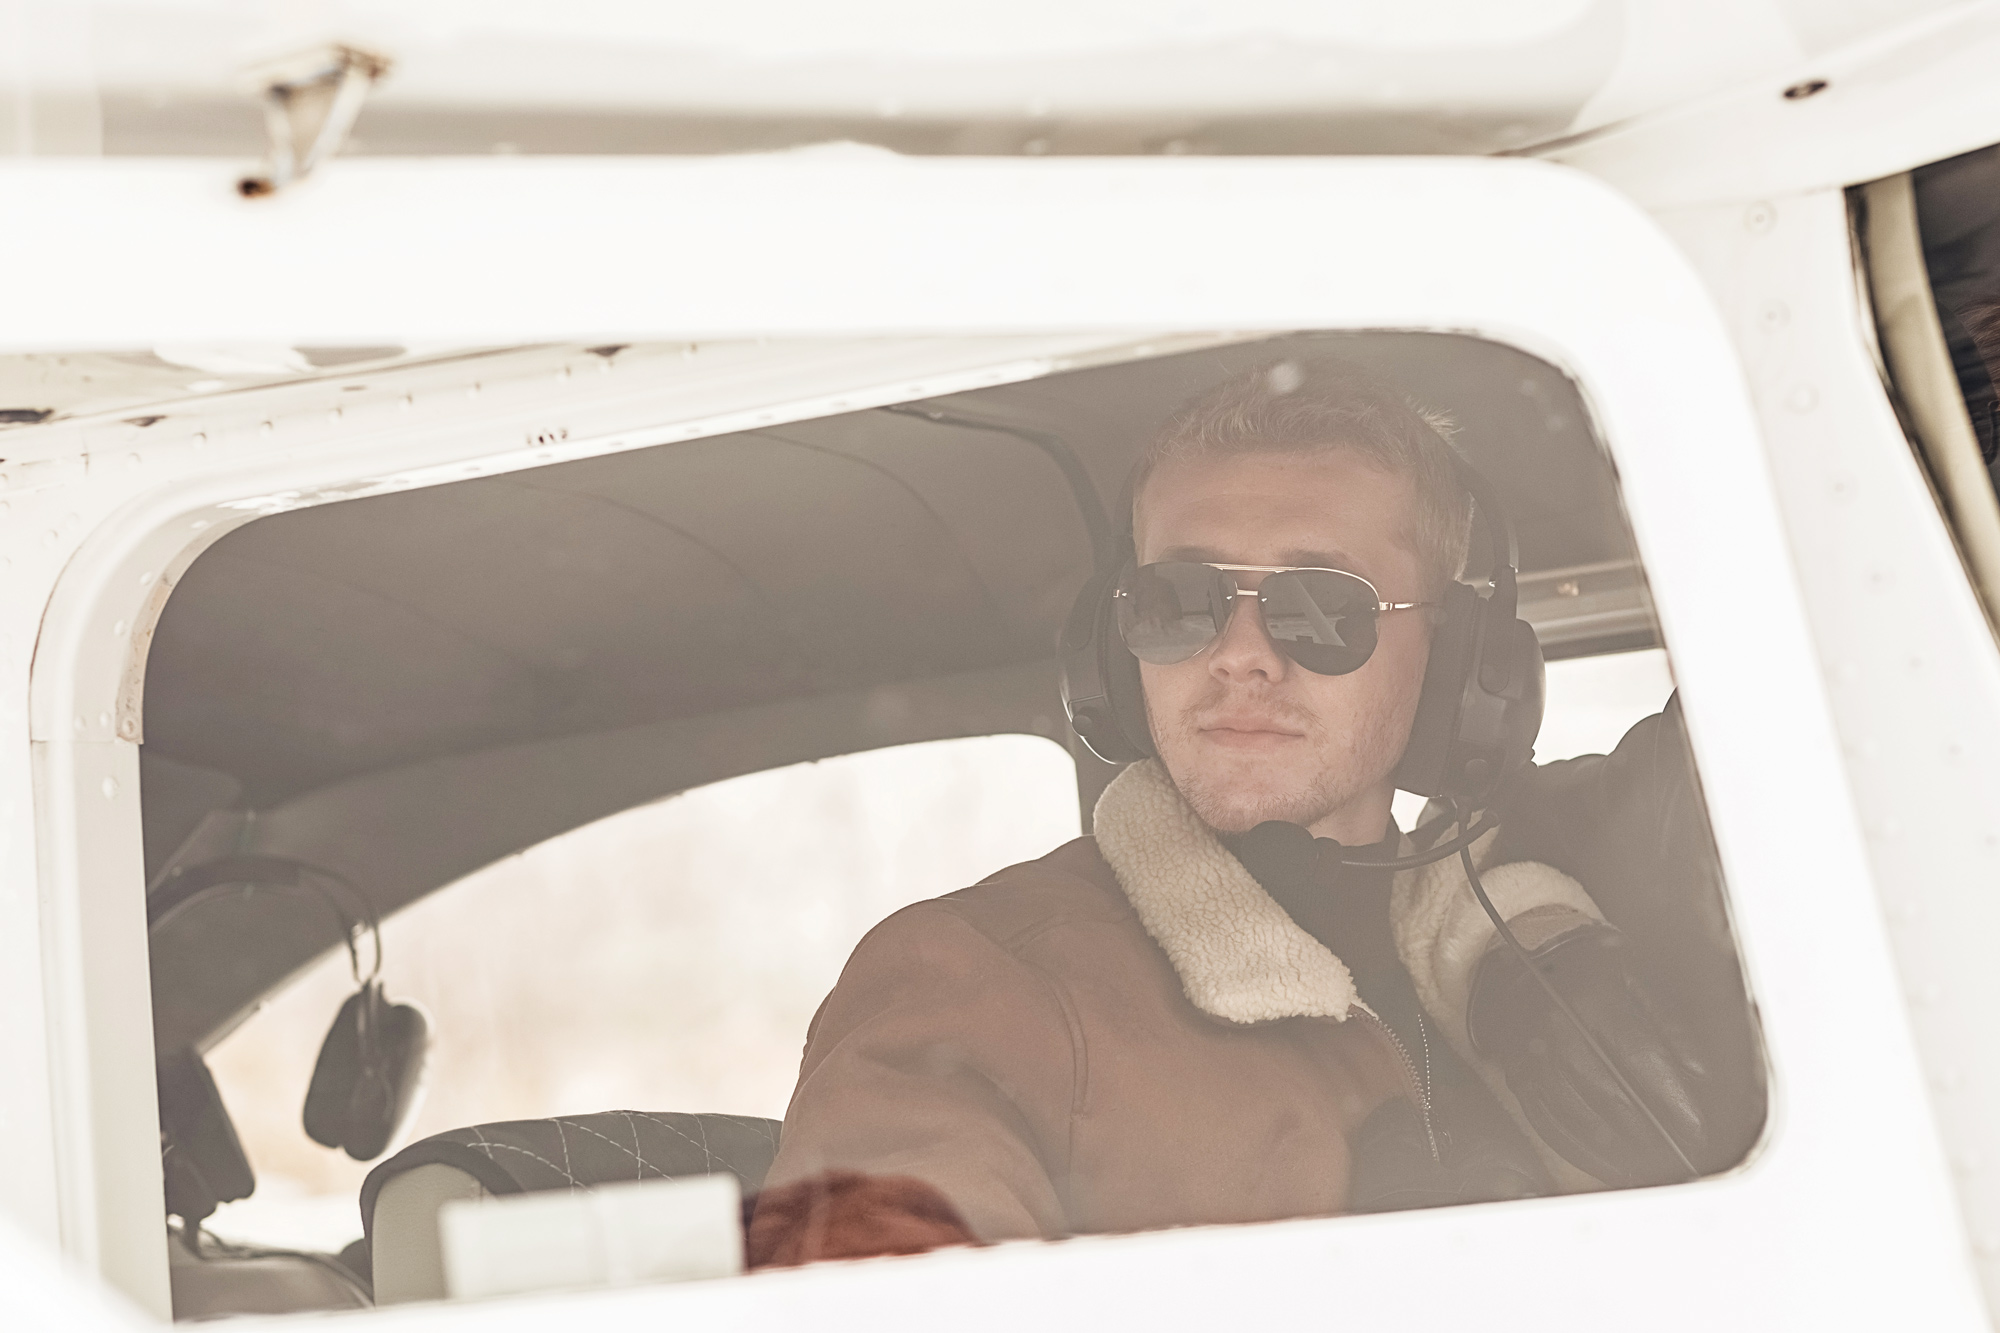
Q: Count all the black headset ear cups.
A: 4